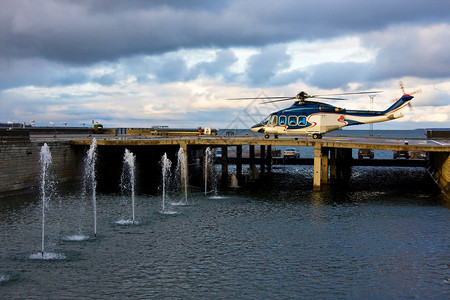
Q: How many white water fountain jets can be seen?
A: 6